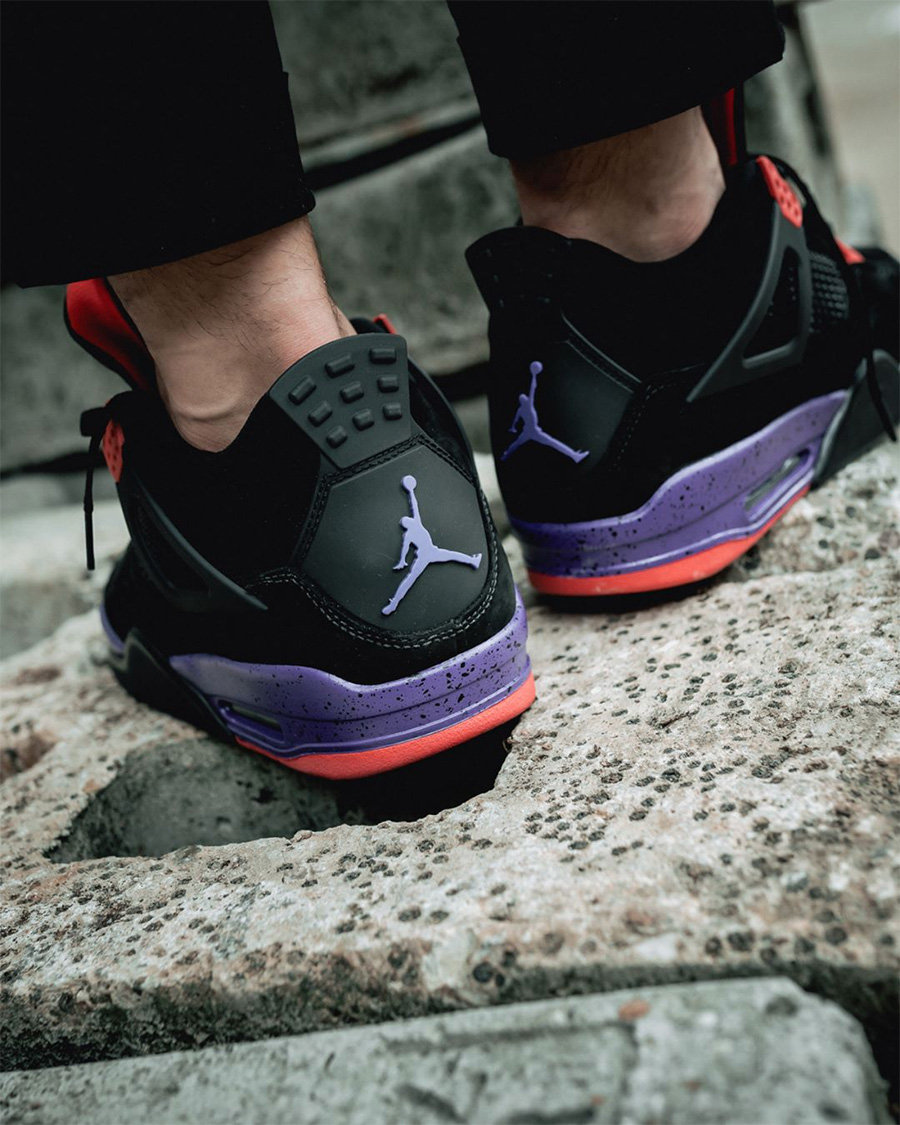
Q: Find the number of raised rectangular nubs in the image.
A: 9